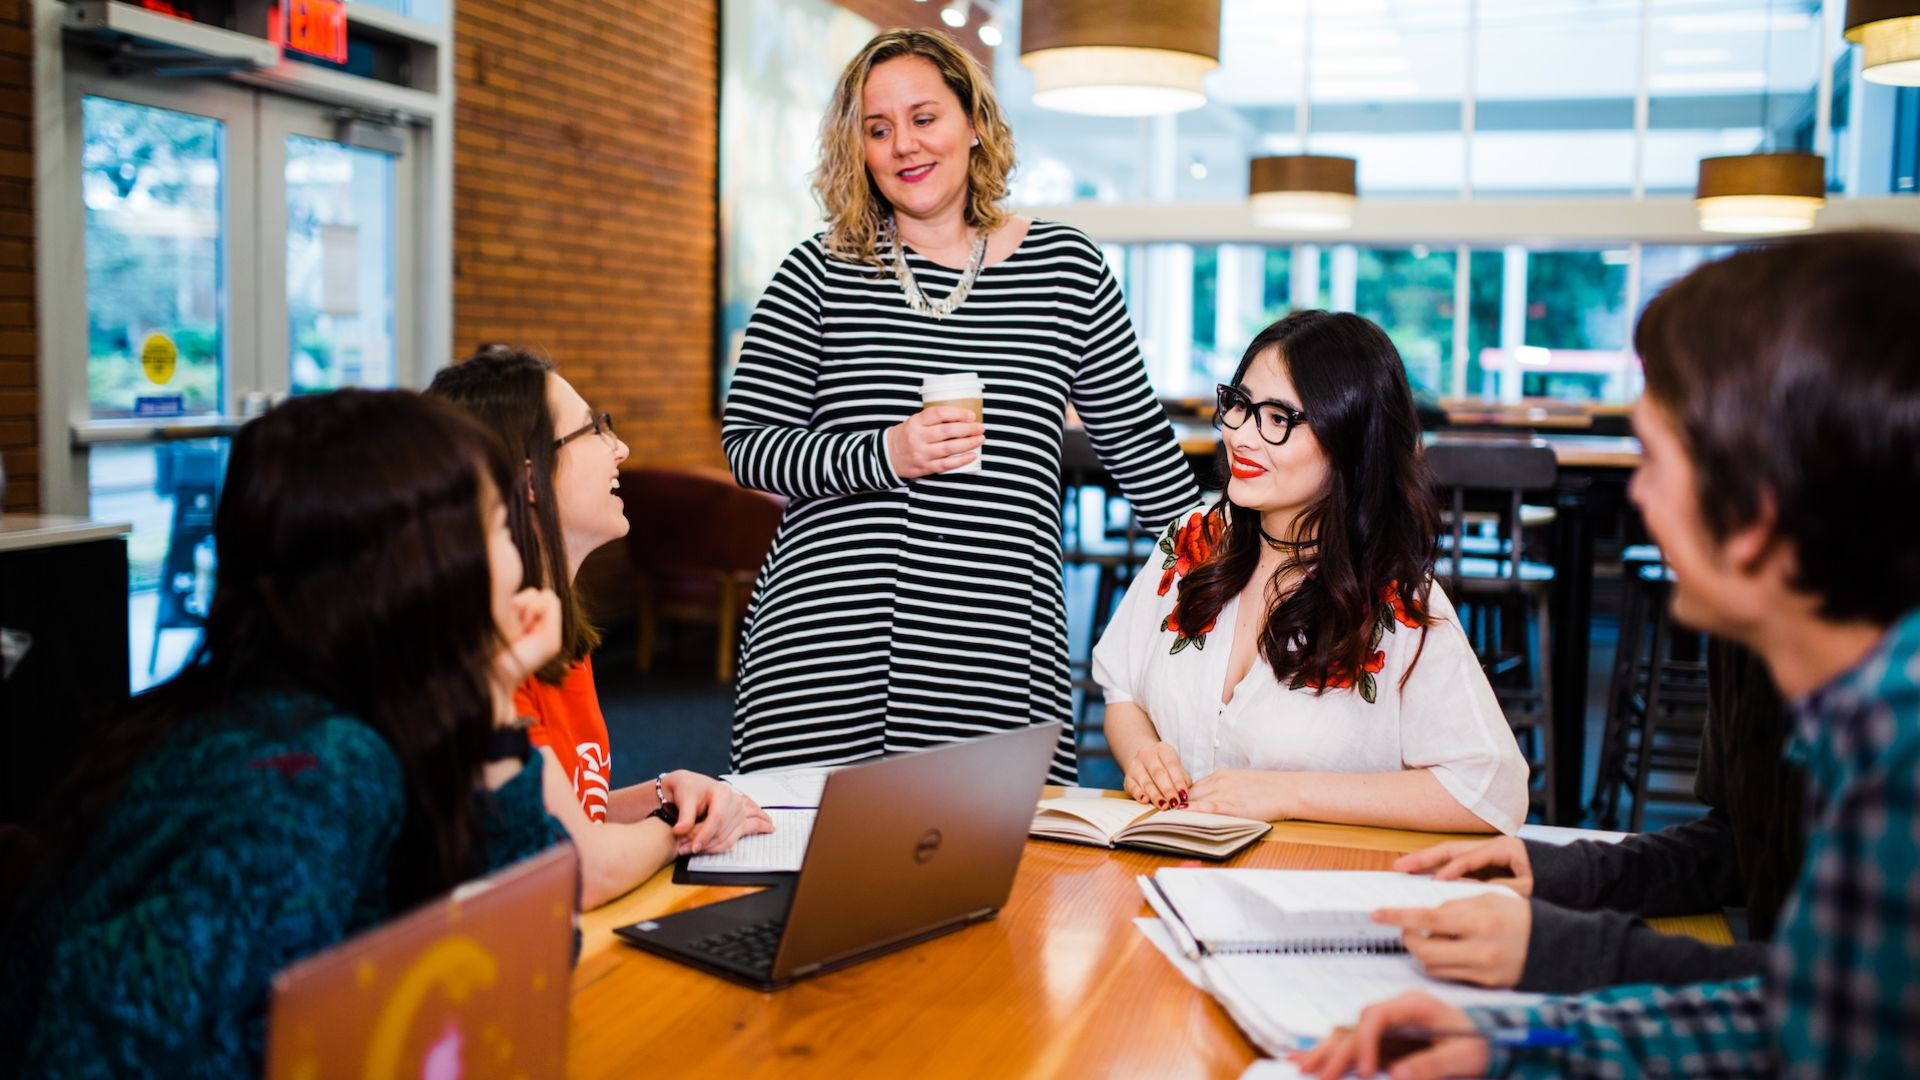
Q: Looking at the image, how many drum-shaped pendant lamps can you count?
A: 4